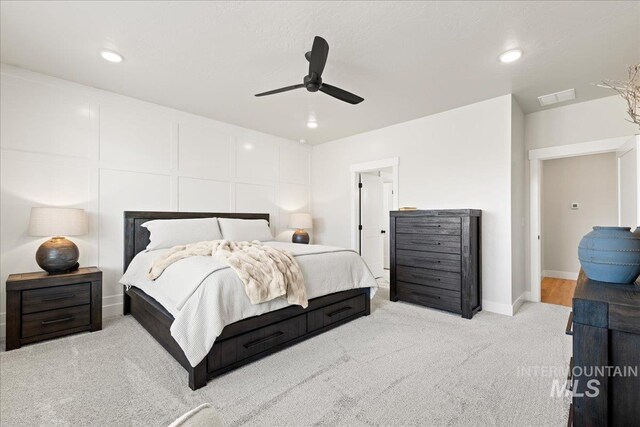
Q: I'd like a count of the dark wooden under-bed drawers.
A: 2